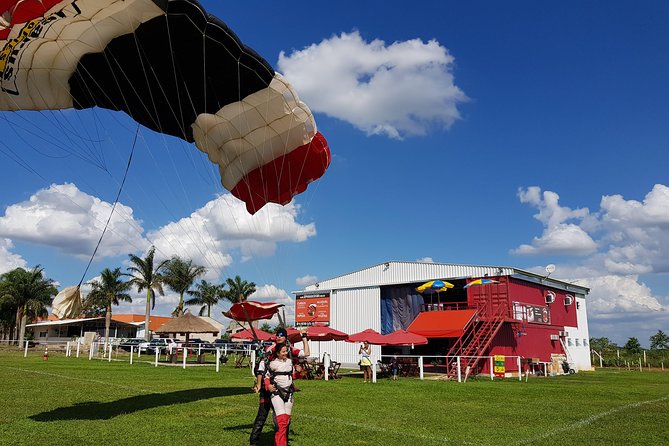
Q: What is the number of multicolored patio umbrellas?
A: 2